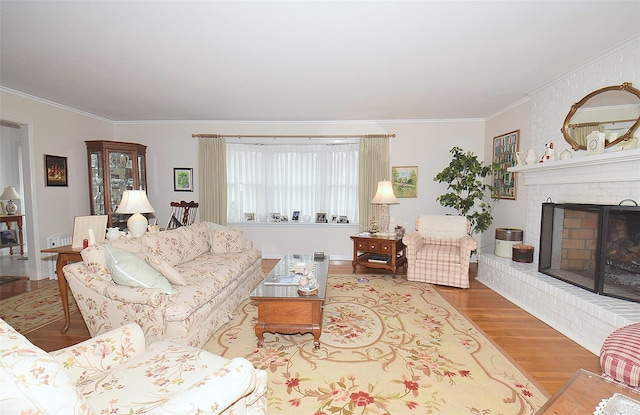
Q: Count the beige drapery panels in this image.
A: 2